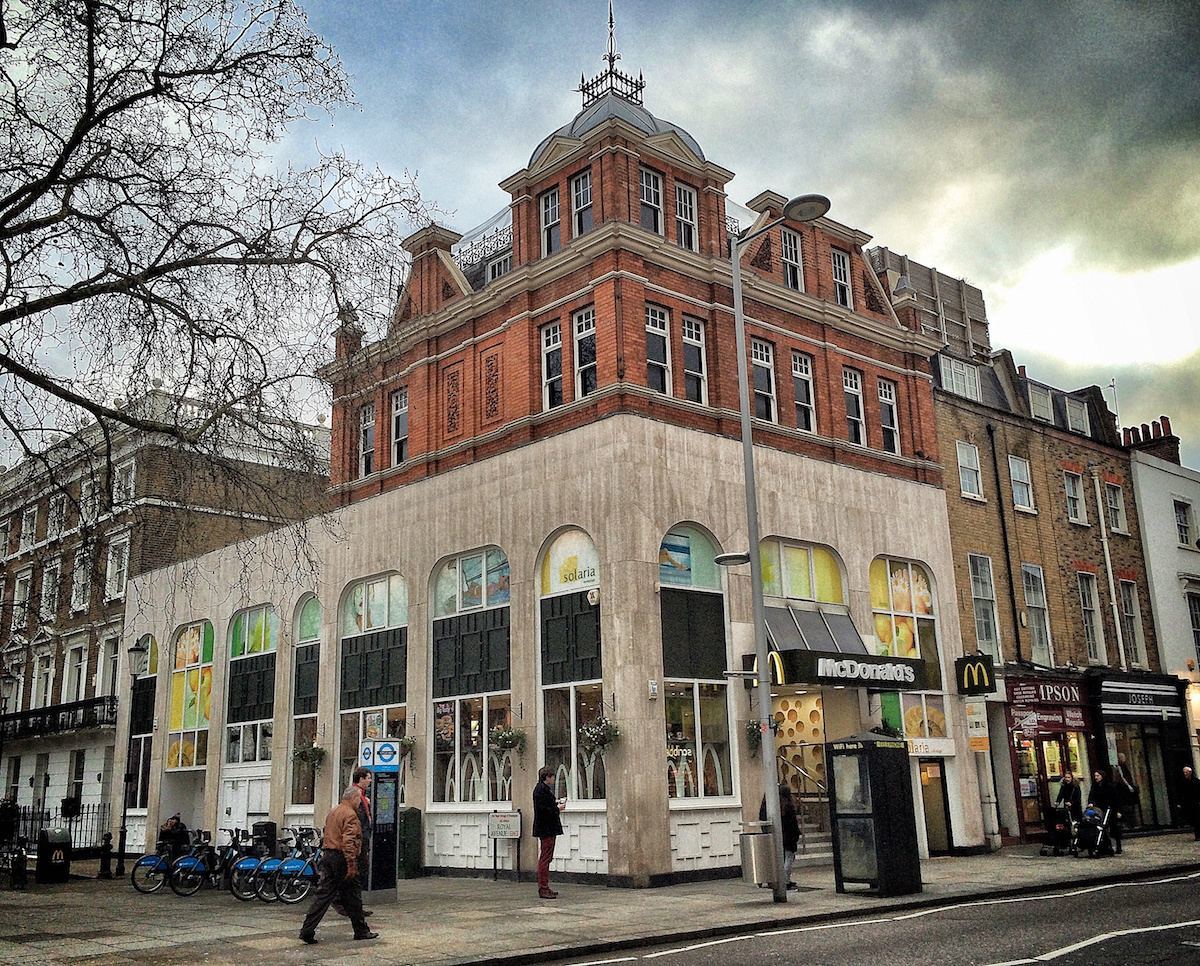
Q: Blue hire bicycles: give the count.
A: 5